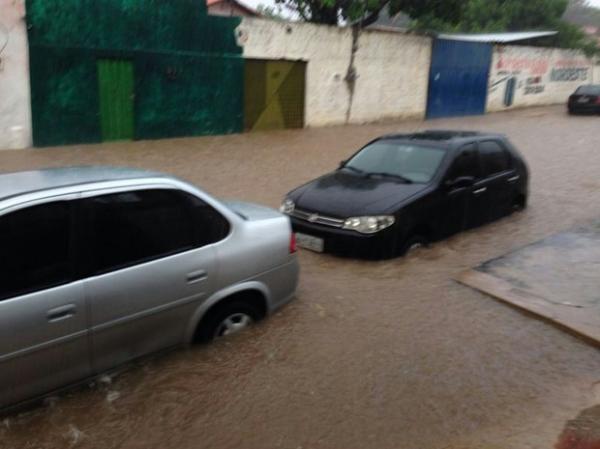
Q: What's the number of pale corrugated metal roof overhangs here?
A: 1